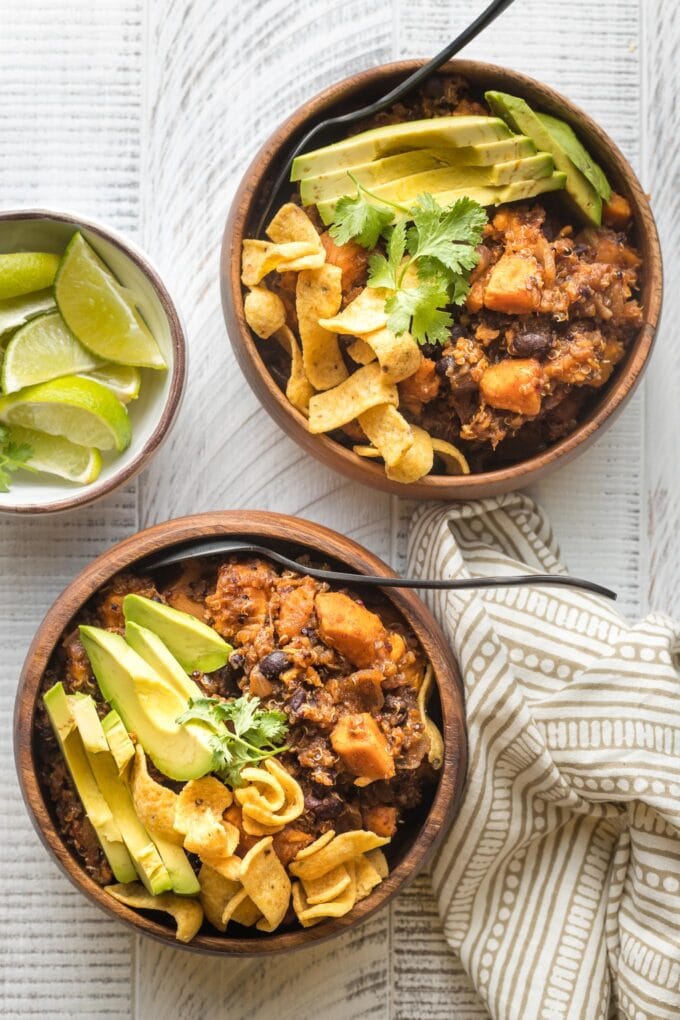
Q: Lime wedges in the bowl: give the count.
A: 7